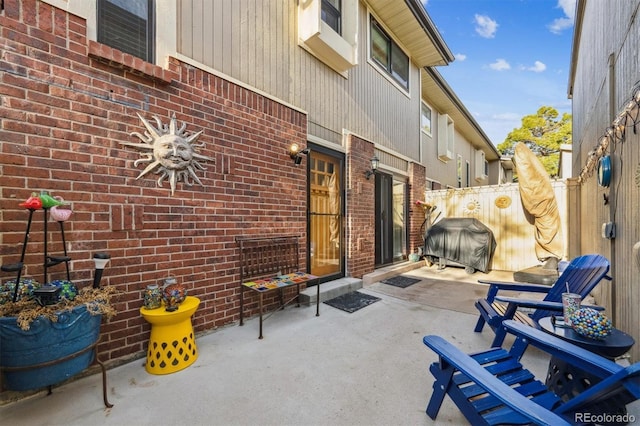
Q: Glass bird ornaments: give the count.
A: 3